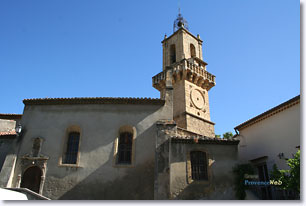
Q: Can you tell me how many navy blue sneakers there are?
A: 0